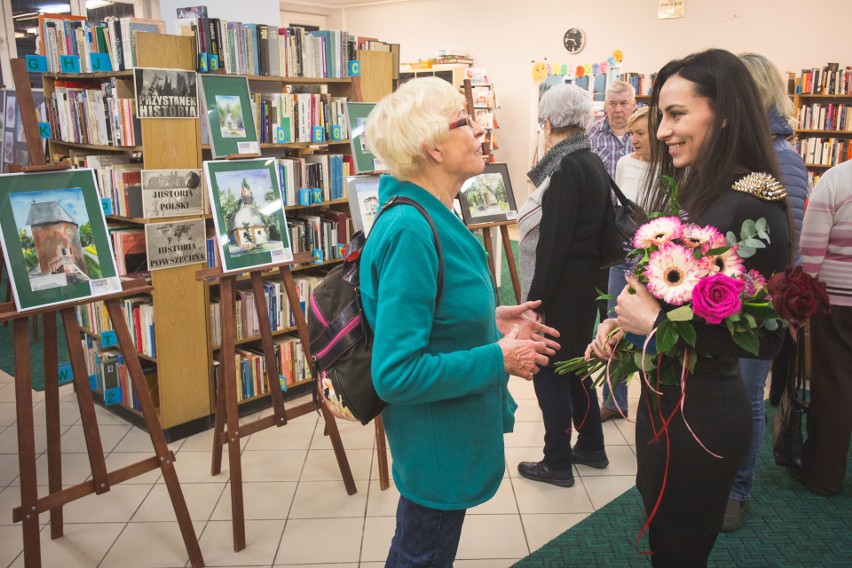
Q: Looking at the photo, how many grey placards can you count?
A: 3